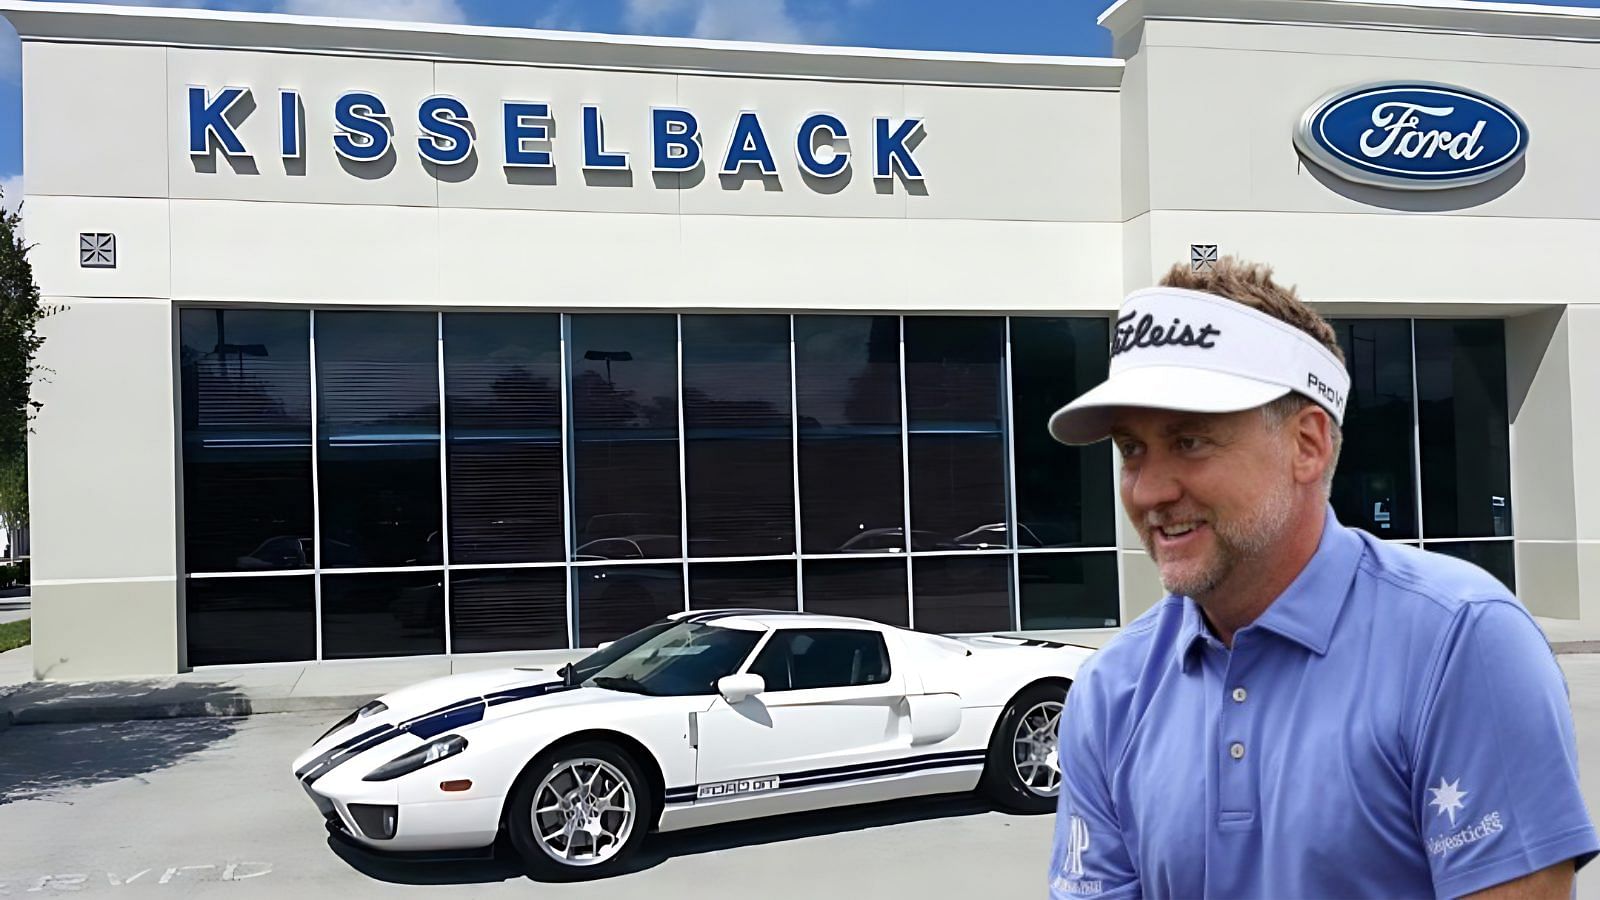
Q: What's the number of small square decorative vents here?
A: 2